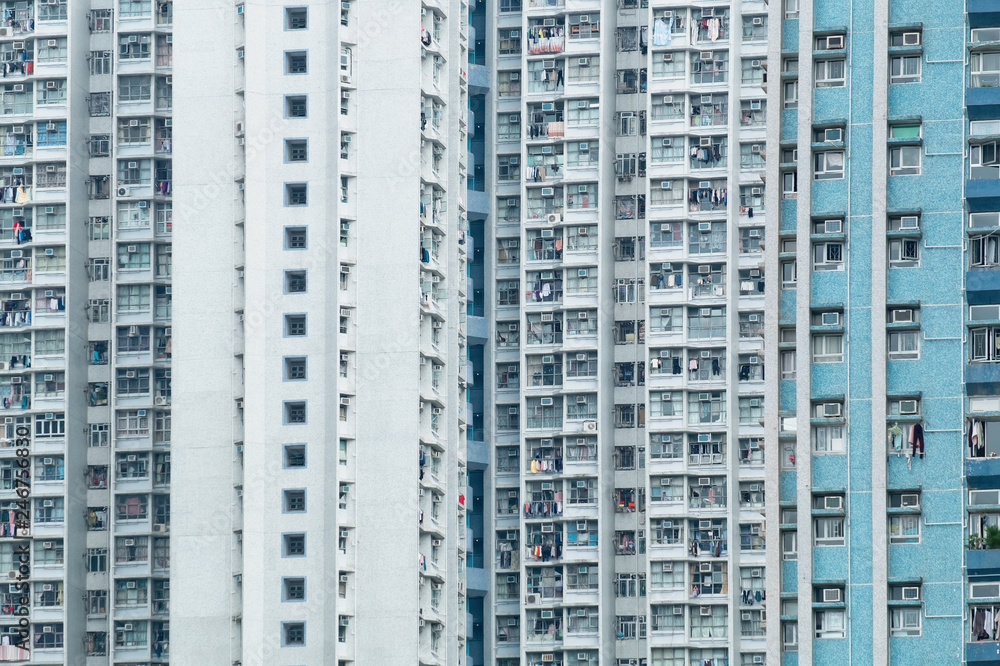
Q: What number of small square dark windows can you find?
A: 15